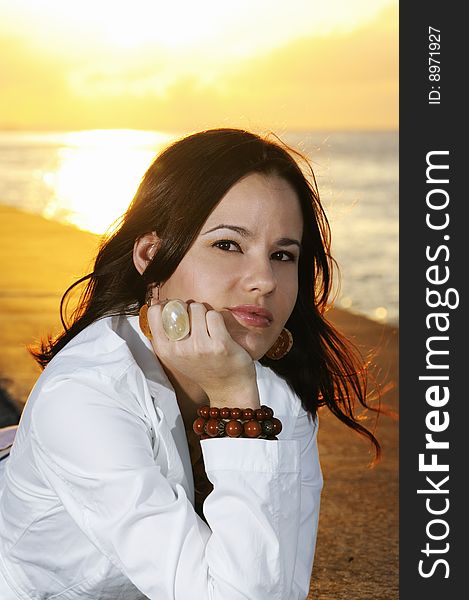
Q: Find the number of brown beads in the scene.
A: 12